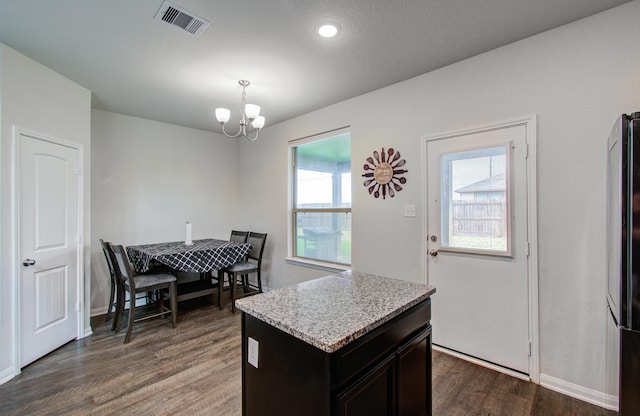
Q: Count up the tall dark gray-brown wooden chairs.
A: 4